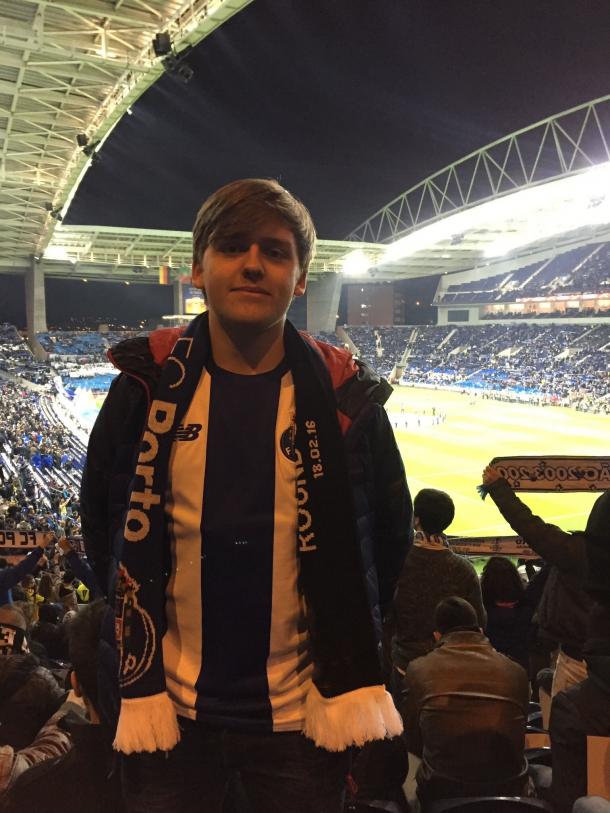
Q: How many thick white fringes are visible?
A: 2